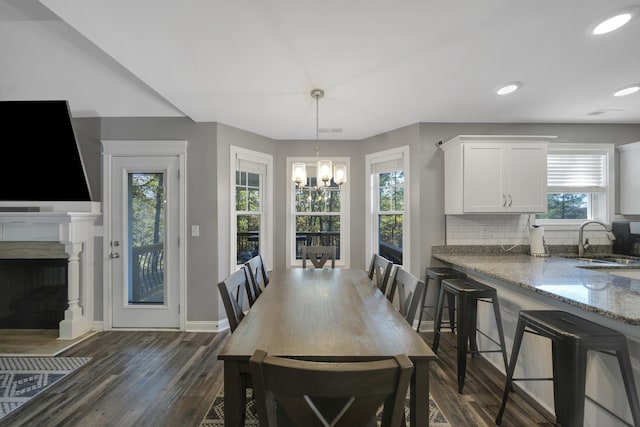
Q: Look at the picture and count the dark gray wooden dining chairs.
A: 6